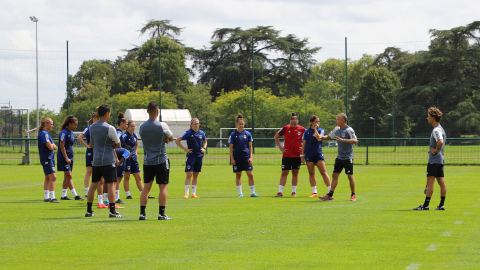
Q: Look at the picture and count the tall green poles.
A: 4